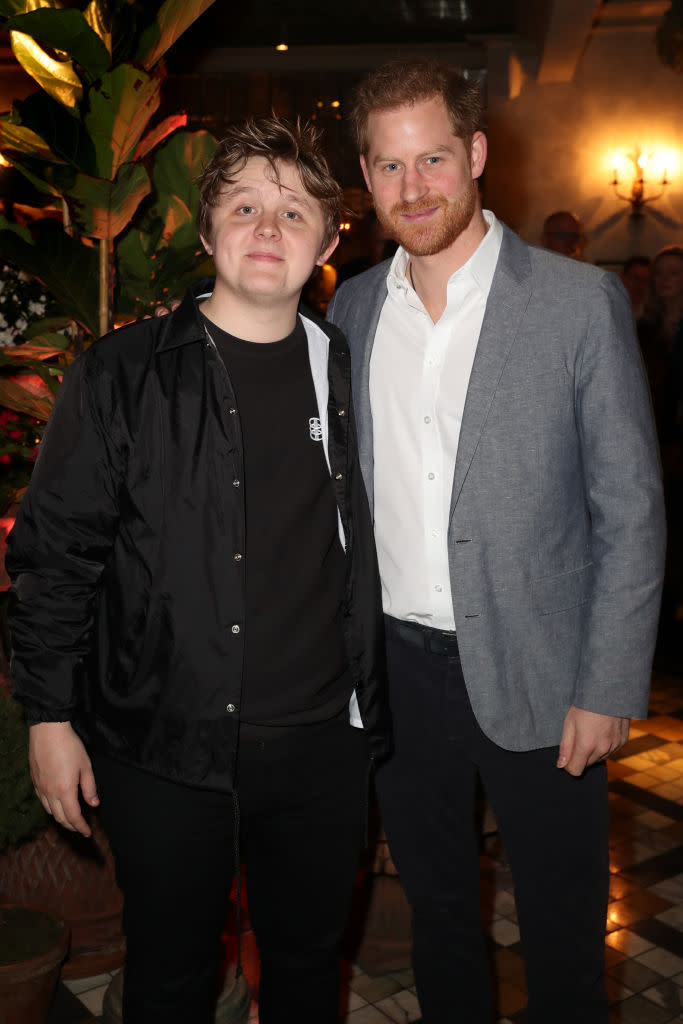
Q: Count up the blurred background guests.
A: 3